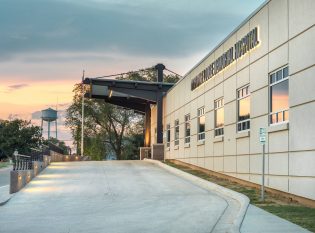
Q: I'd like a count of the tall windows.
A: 7